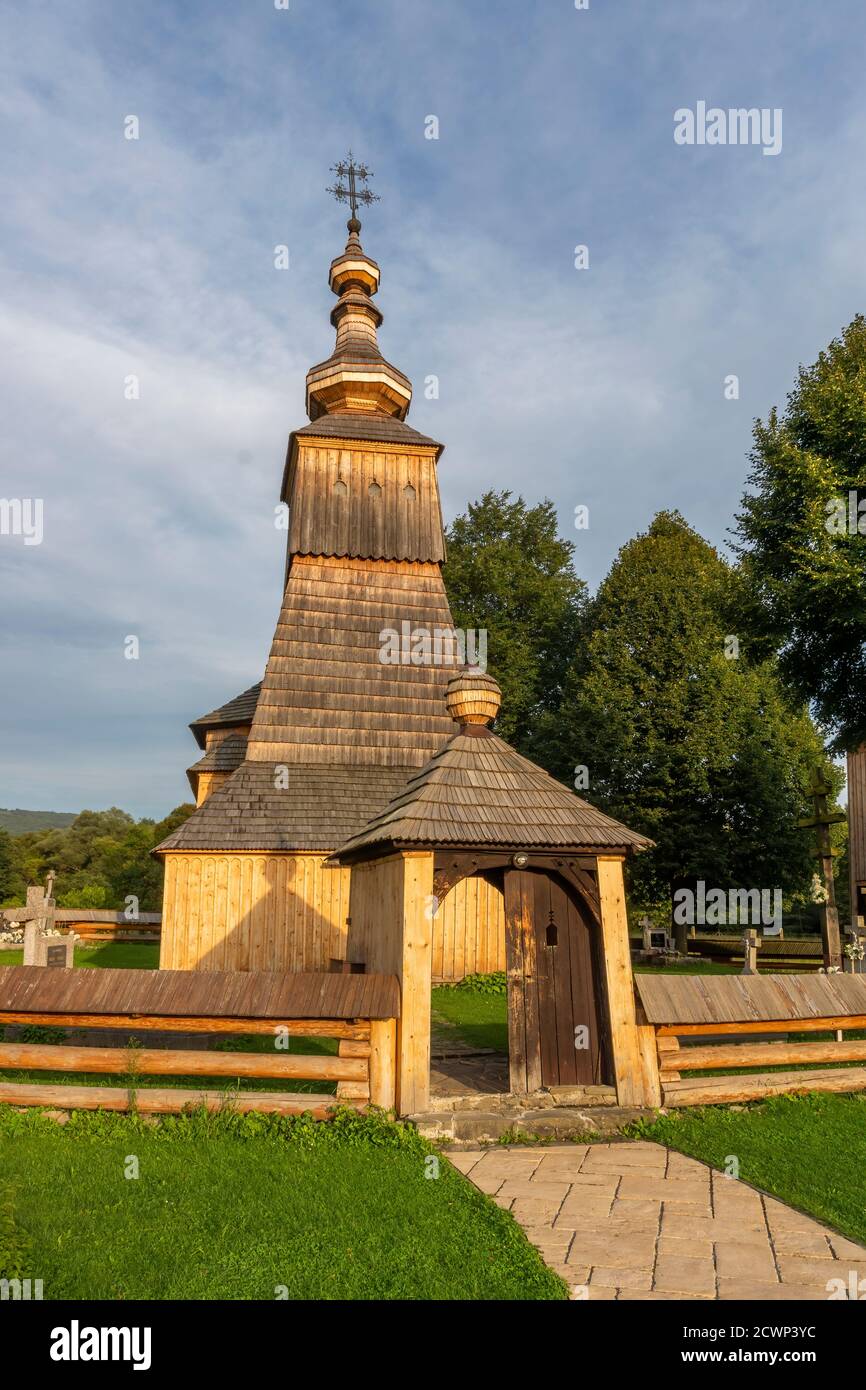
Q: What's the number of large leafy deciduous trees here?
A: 3